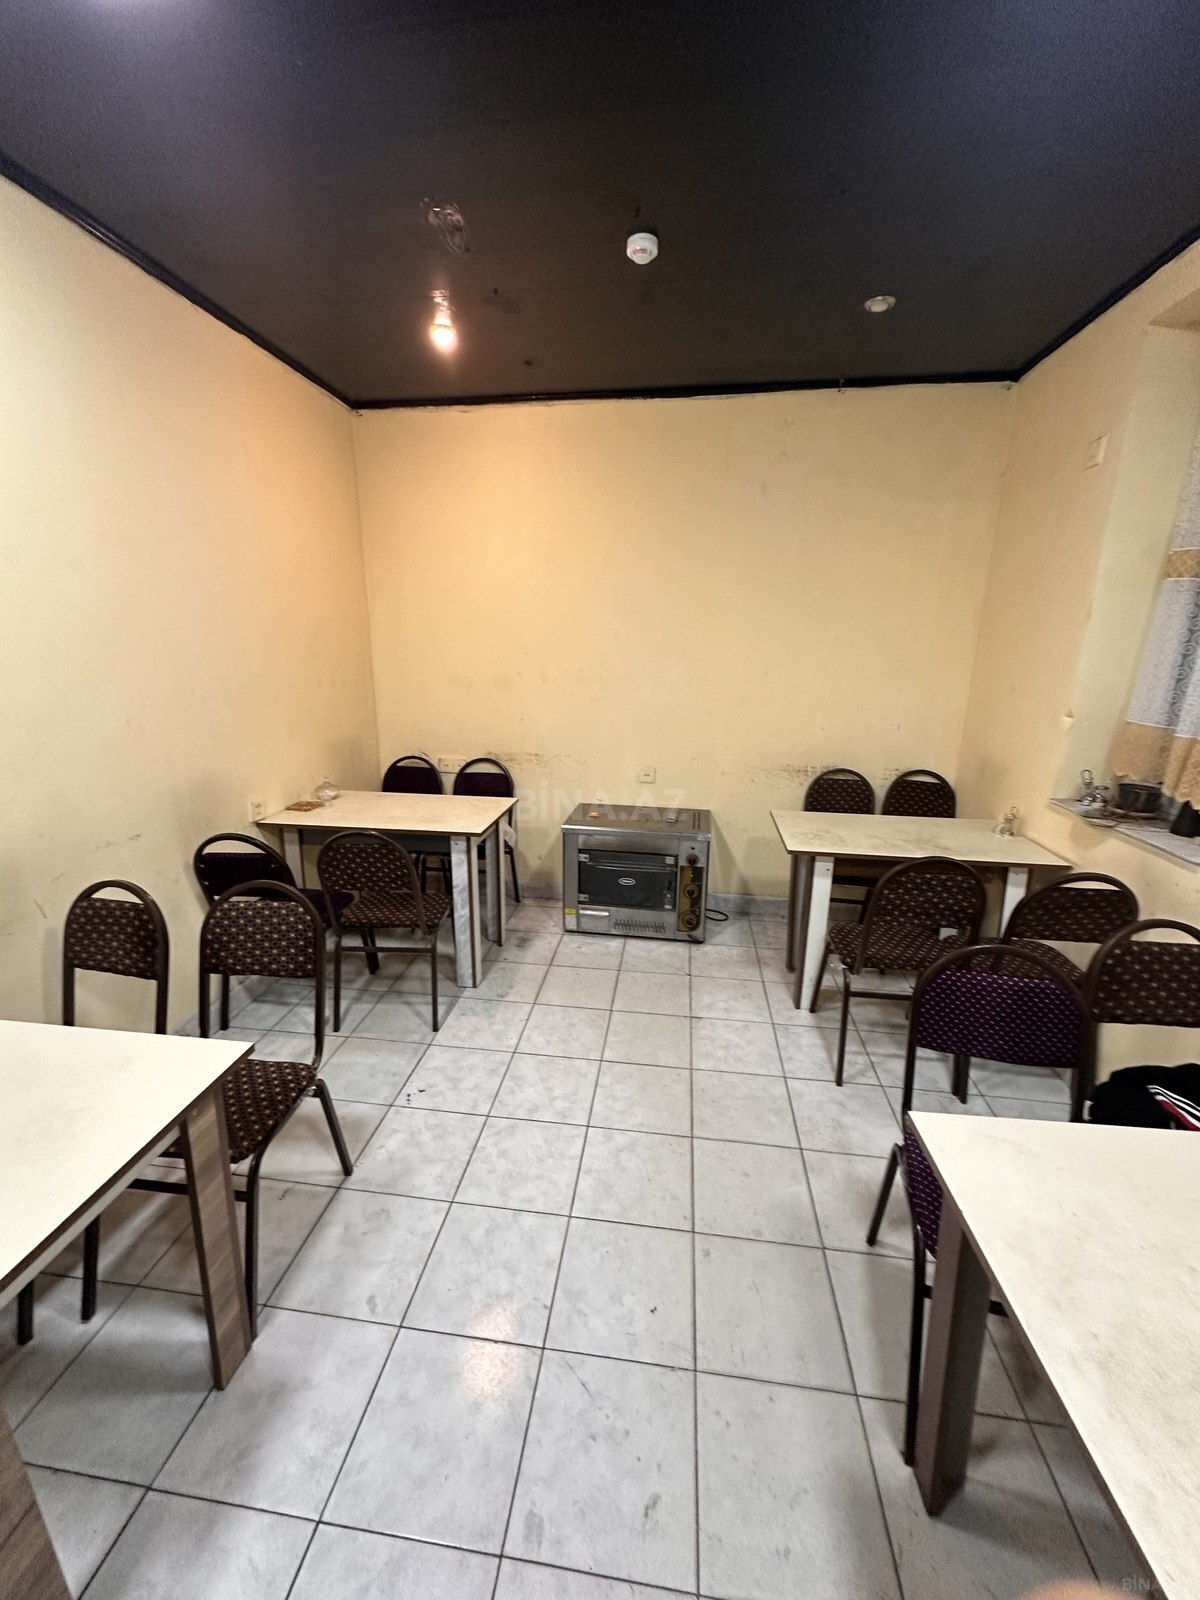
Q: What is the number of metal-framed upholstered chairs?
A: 12